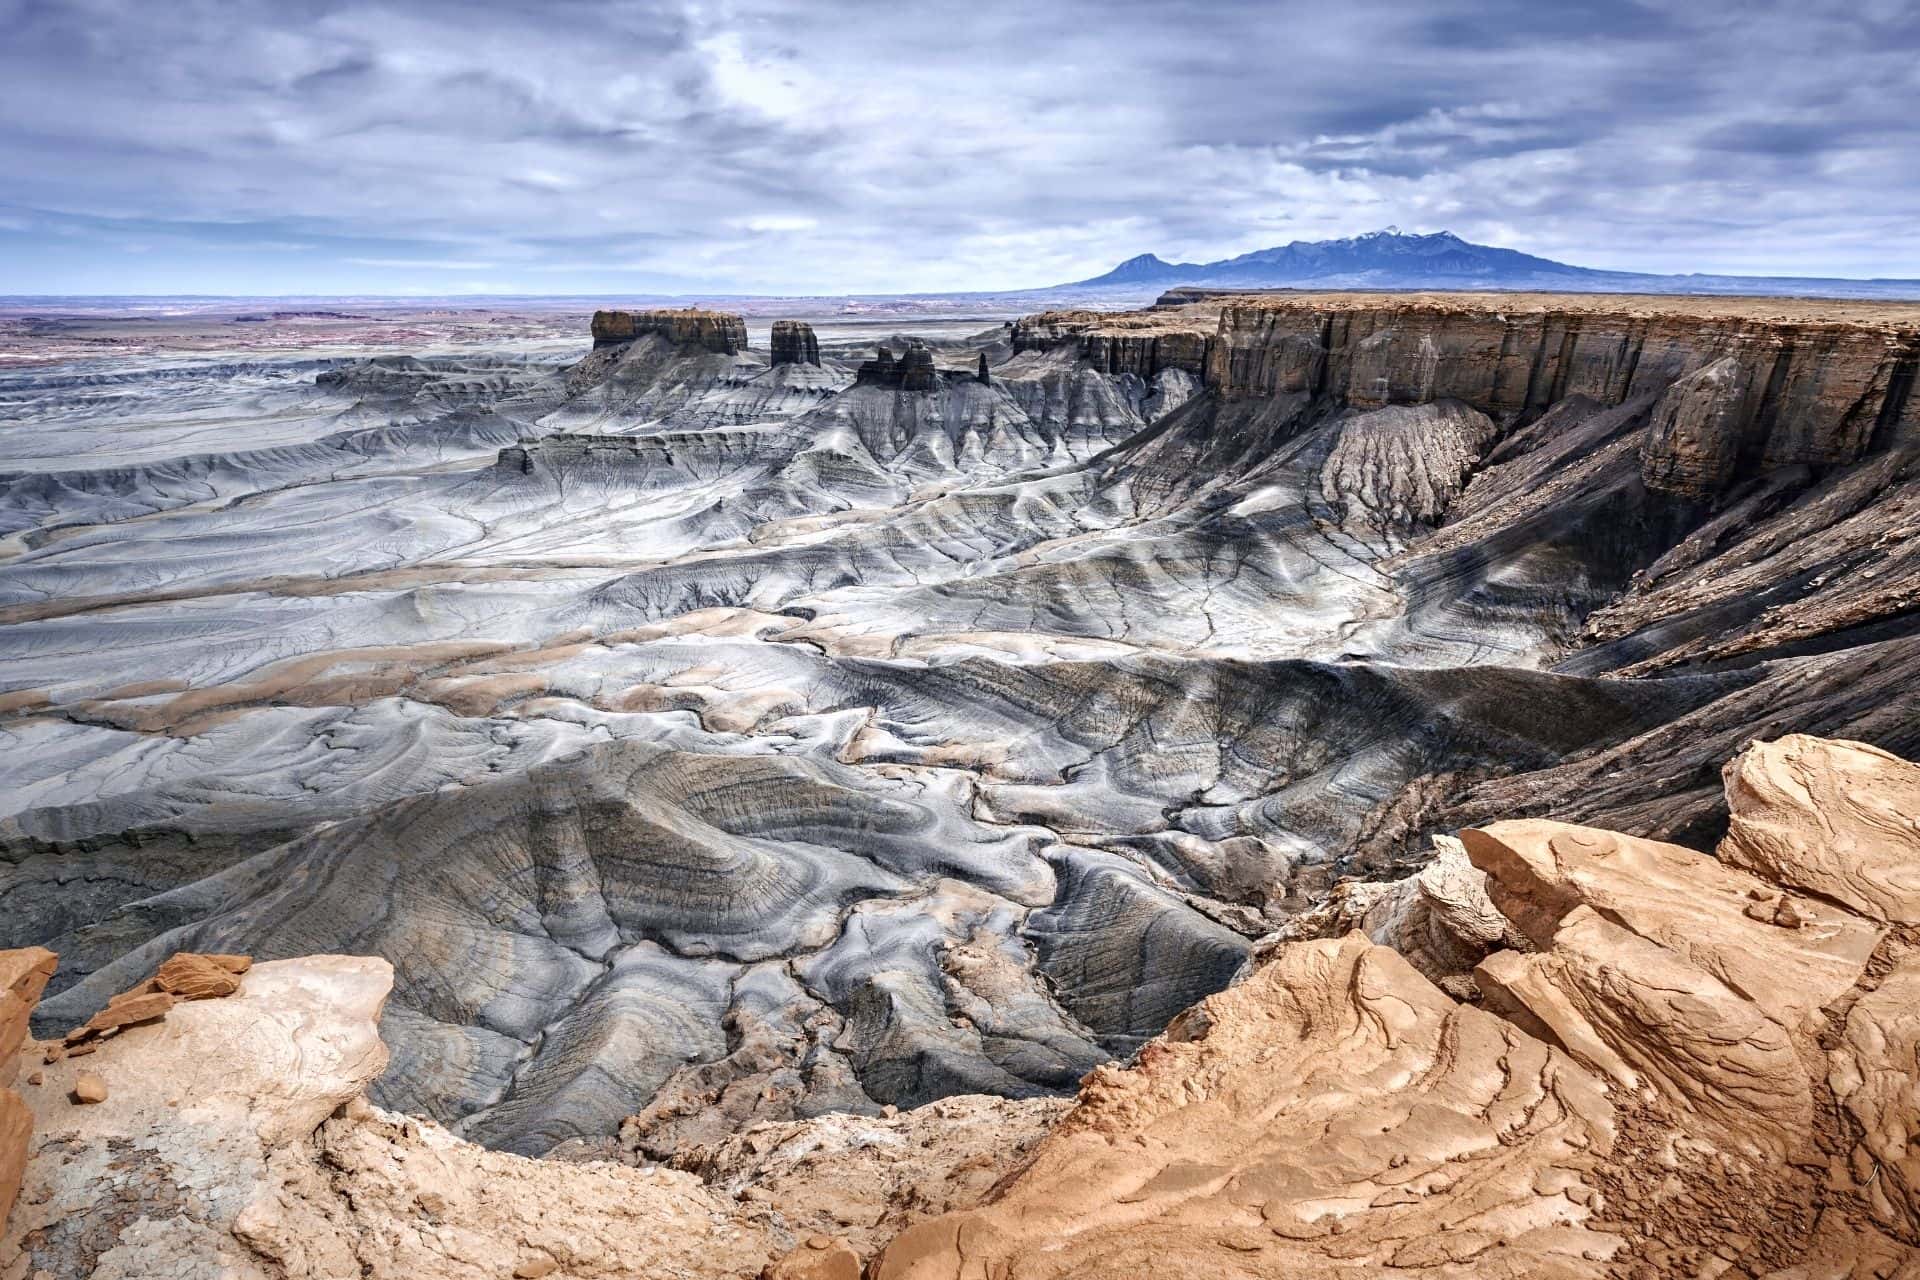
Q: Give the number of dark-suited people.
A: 0